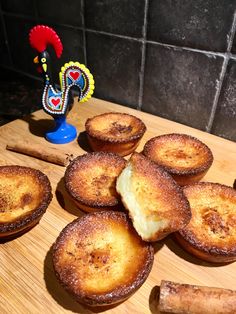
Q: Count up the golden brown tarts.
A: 7